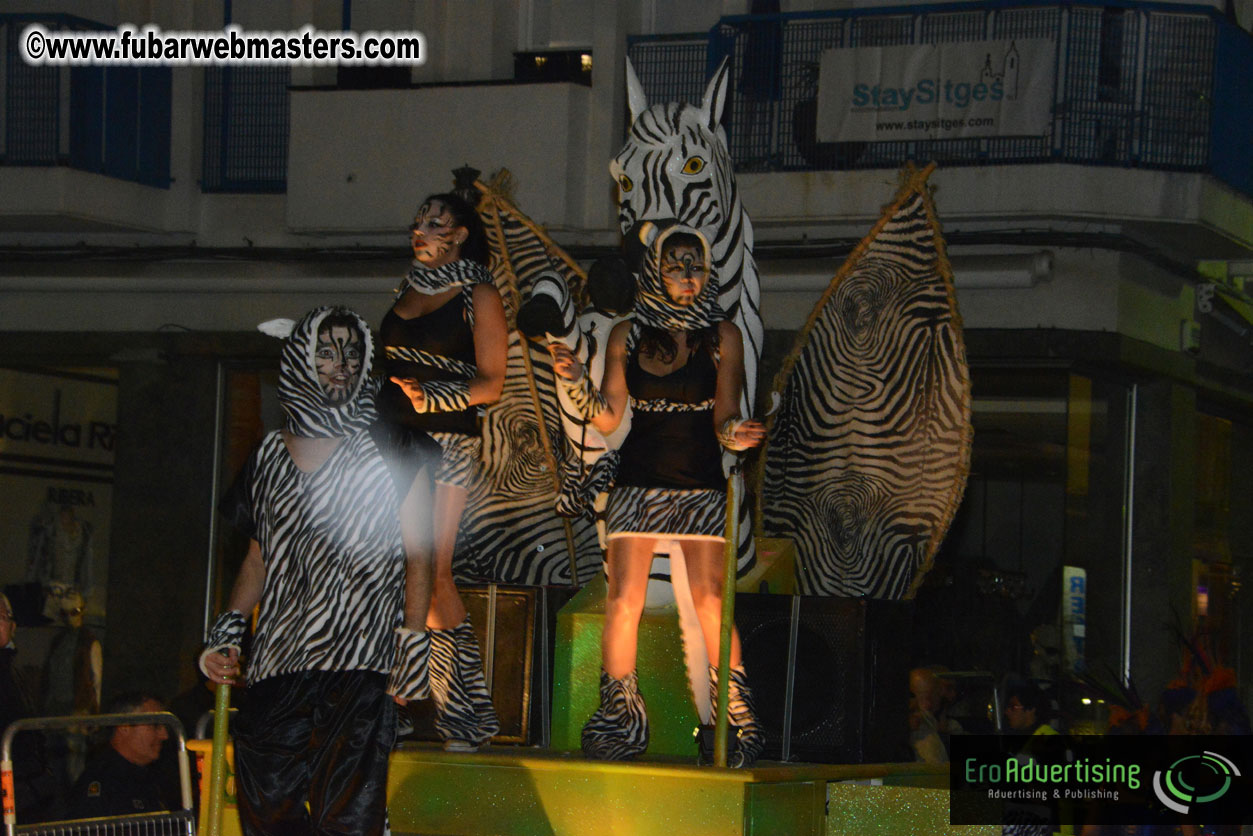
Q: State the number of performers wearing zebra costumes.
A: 3